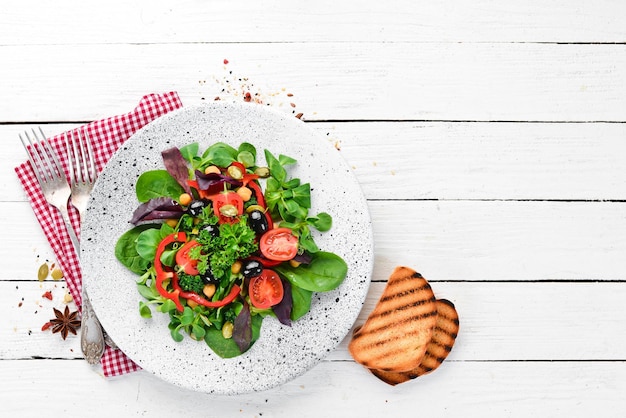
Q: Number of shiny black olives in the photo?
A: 5